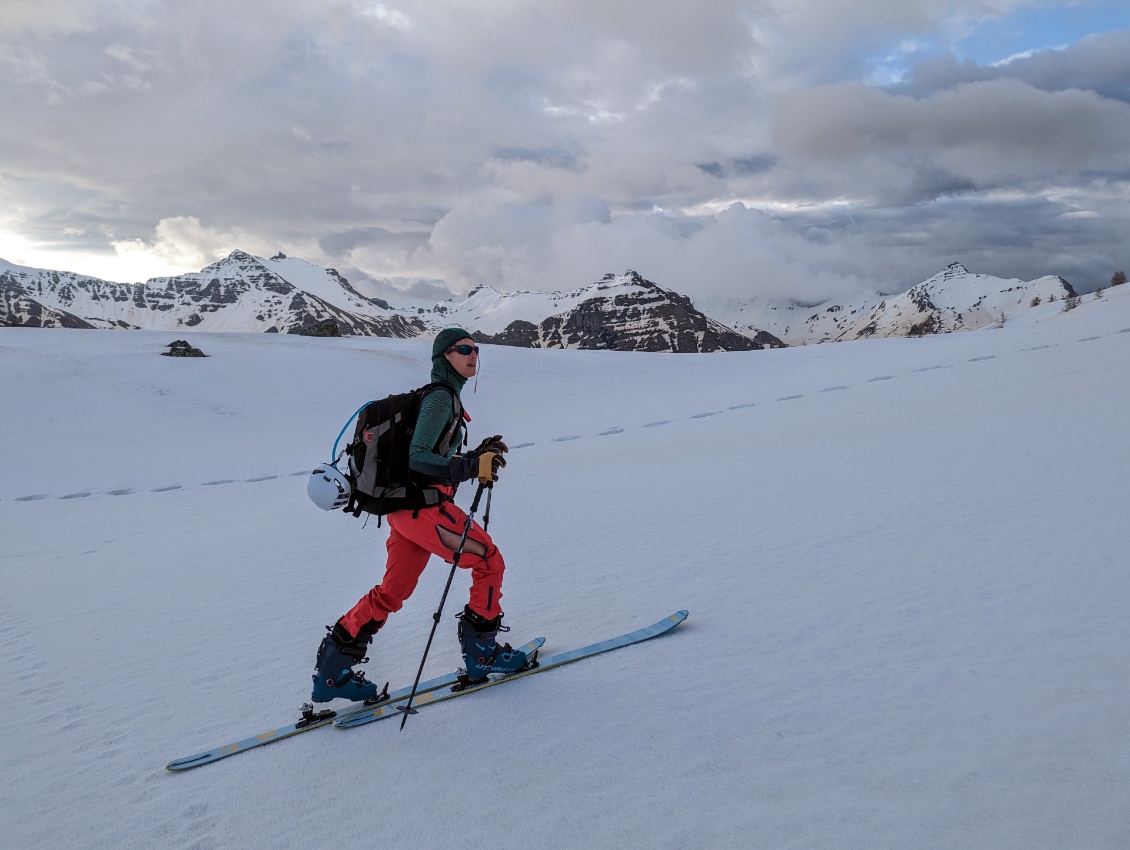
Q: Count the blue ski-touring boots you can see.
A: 2